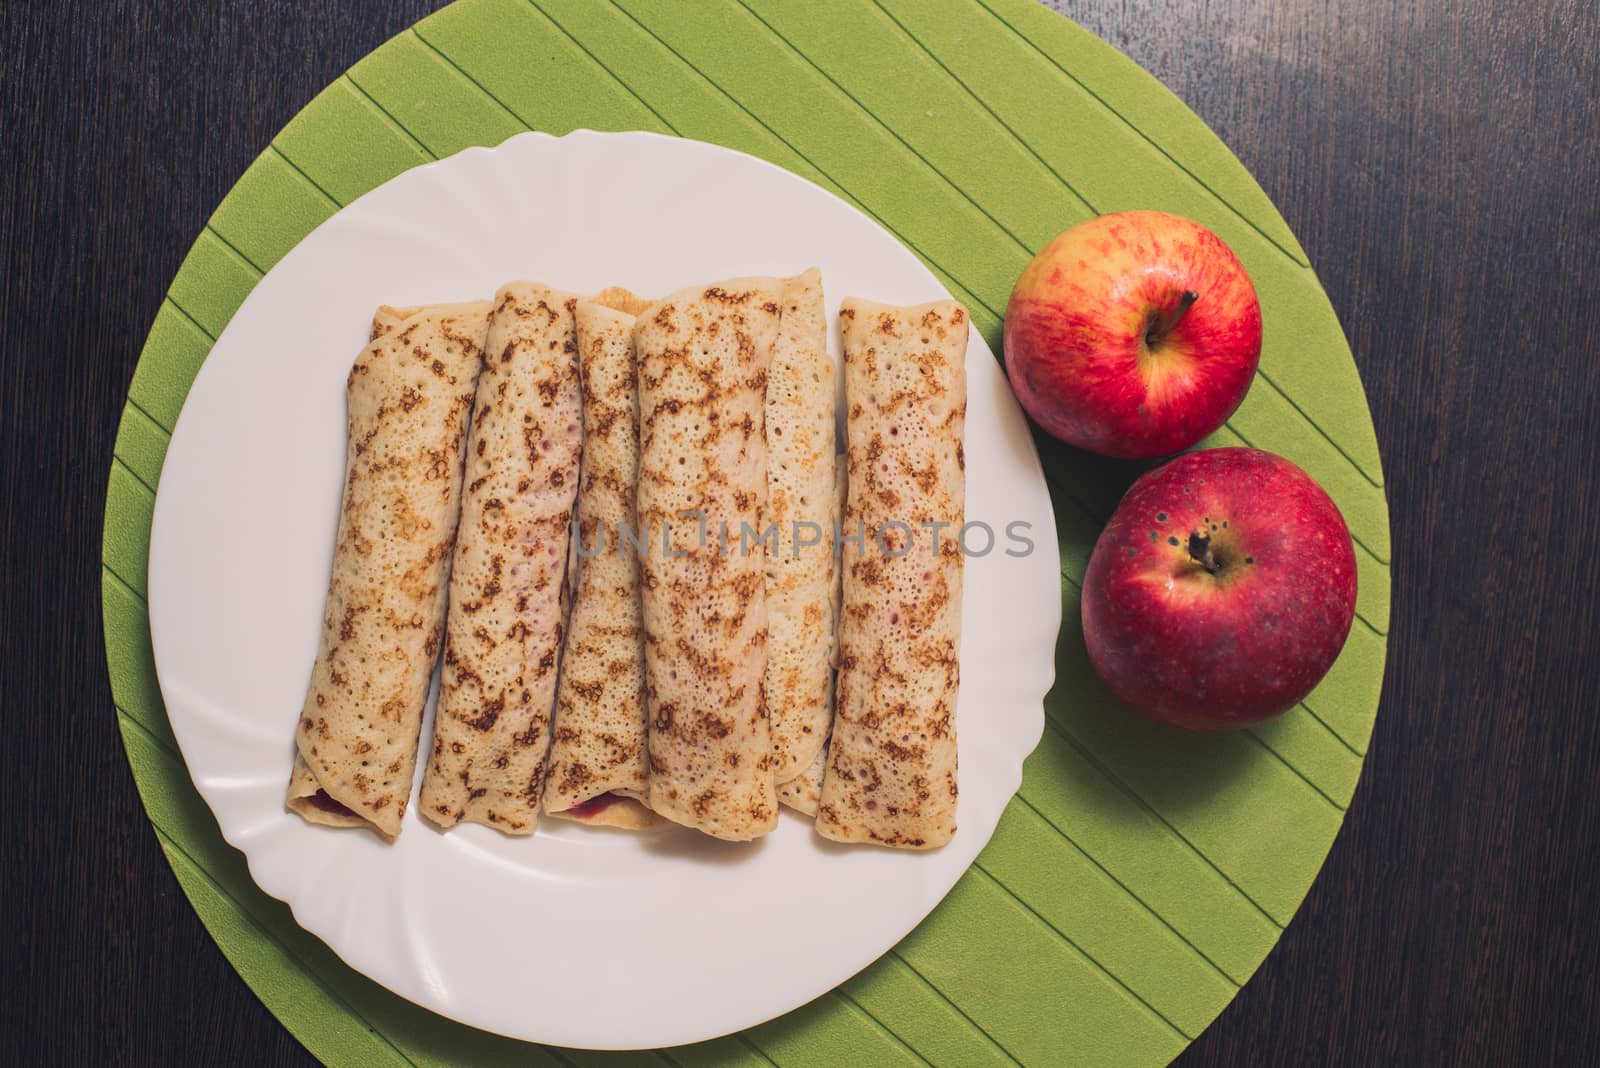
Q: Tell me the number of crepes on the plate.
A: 6